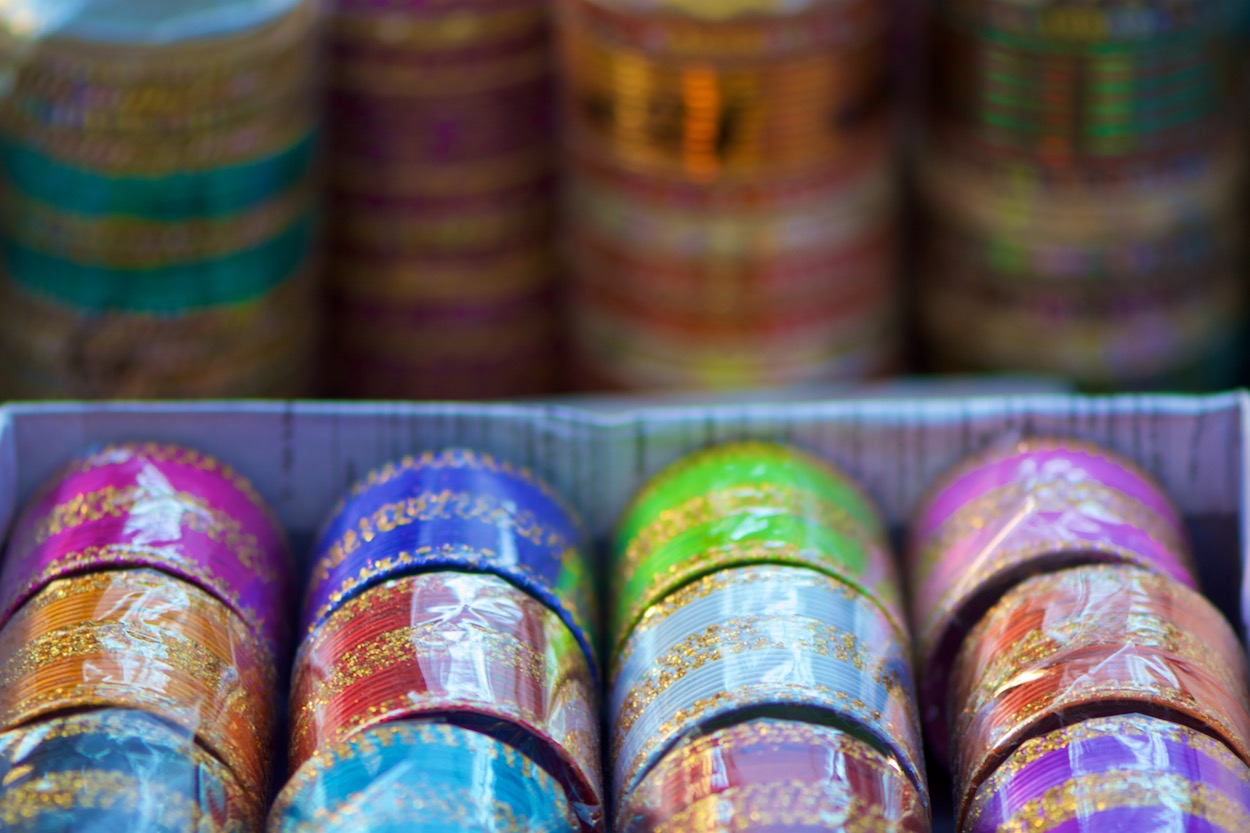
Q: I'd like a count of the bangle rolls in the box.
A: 12